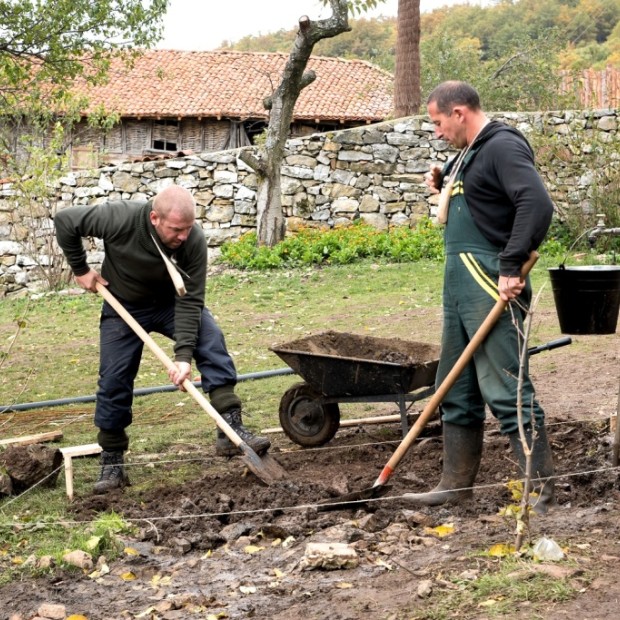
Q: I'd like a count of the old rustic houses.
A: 1